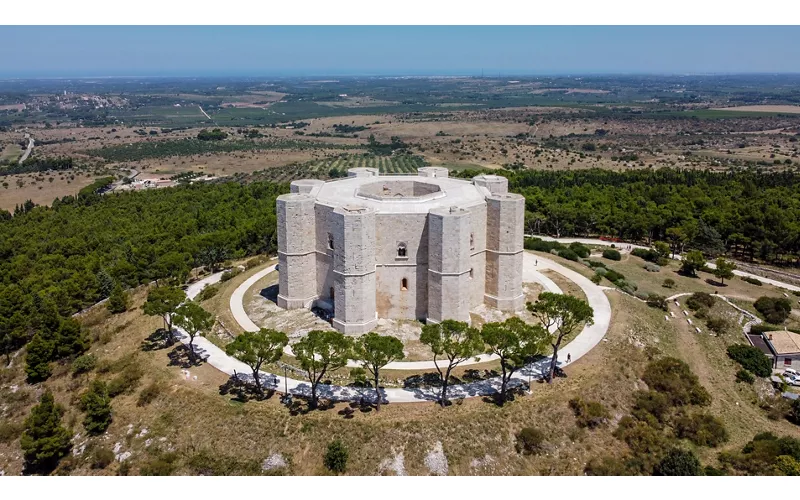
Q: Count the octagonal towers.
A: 8